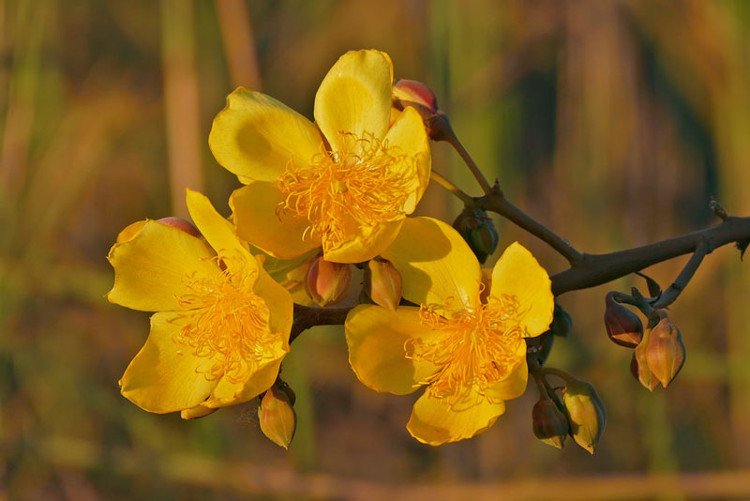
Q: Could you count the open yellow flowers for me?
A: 3